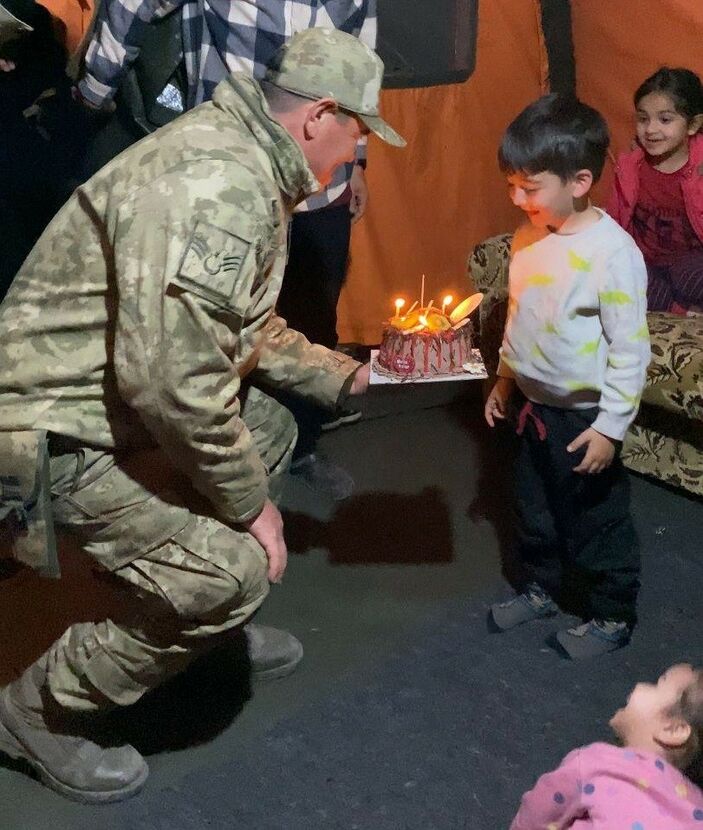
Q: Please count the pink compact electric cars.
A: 0